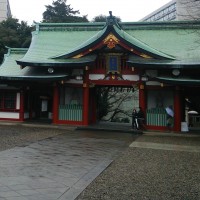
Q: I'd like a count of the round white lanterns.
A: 2